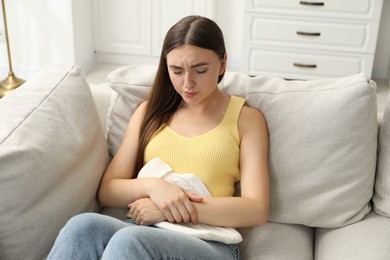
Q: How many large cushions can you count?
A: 3